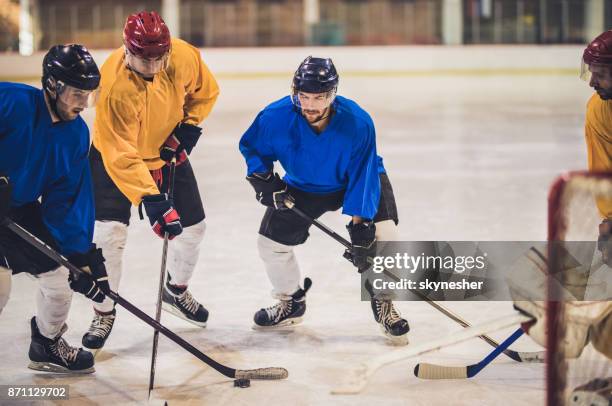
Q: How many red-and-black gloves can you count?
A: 2